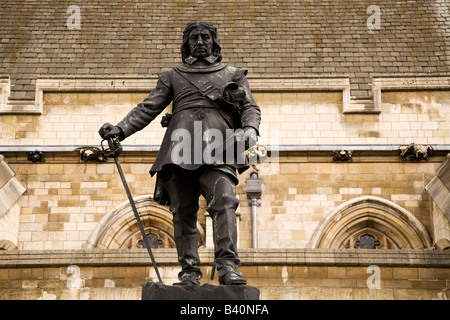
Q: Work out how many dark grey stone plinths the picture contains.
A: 1